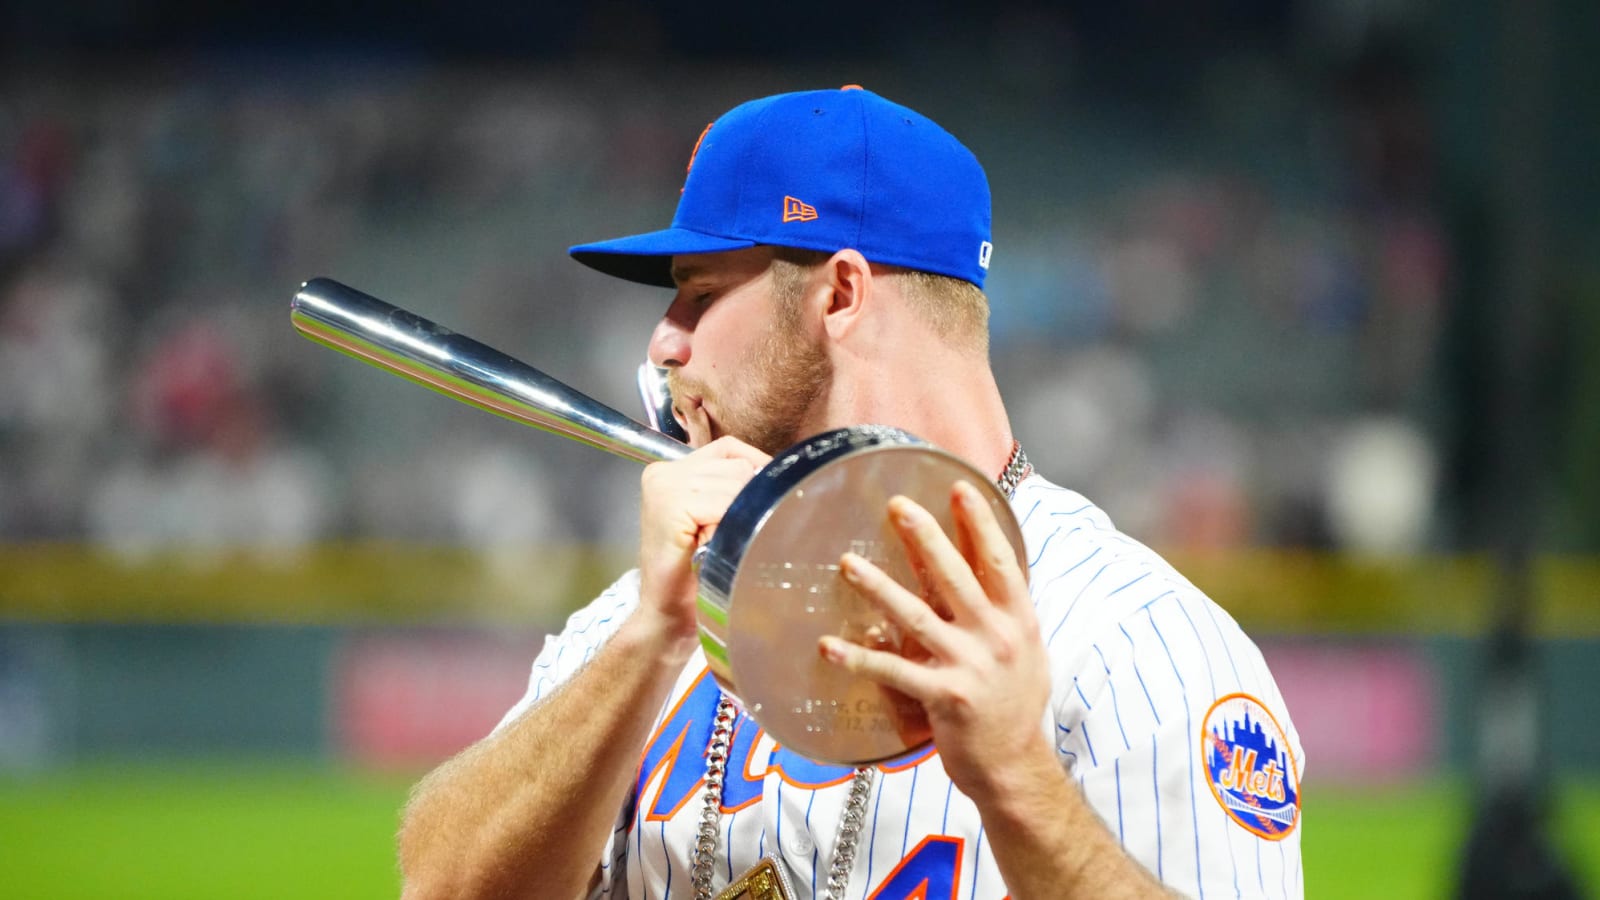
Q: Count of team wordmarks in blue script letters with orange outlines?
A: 1